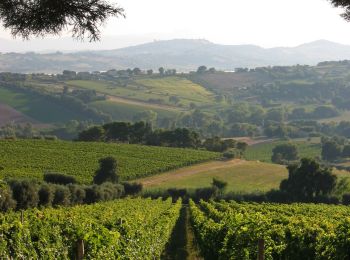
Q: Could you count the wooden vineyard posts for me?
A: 2